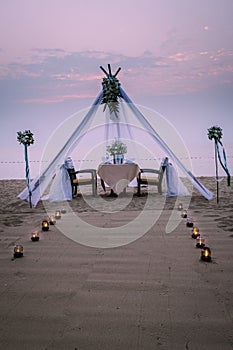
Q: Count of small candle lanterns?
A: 12